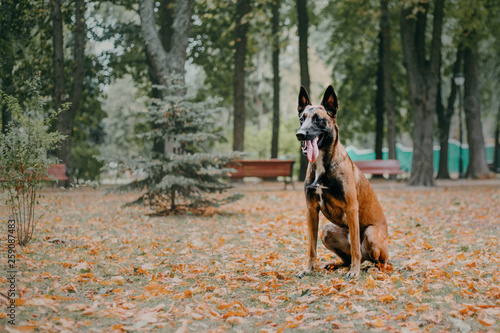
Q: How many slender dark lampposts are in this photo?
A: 1